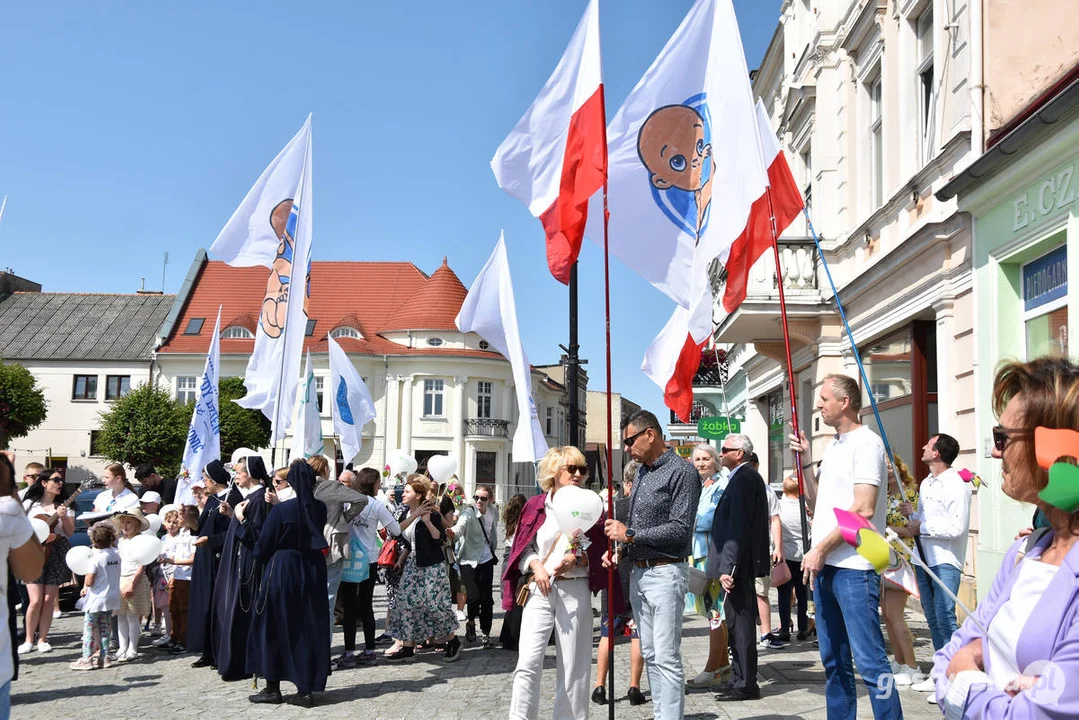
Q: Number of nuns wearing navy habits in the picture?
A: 3